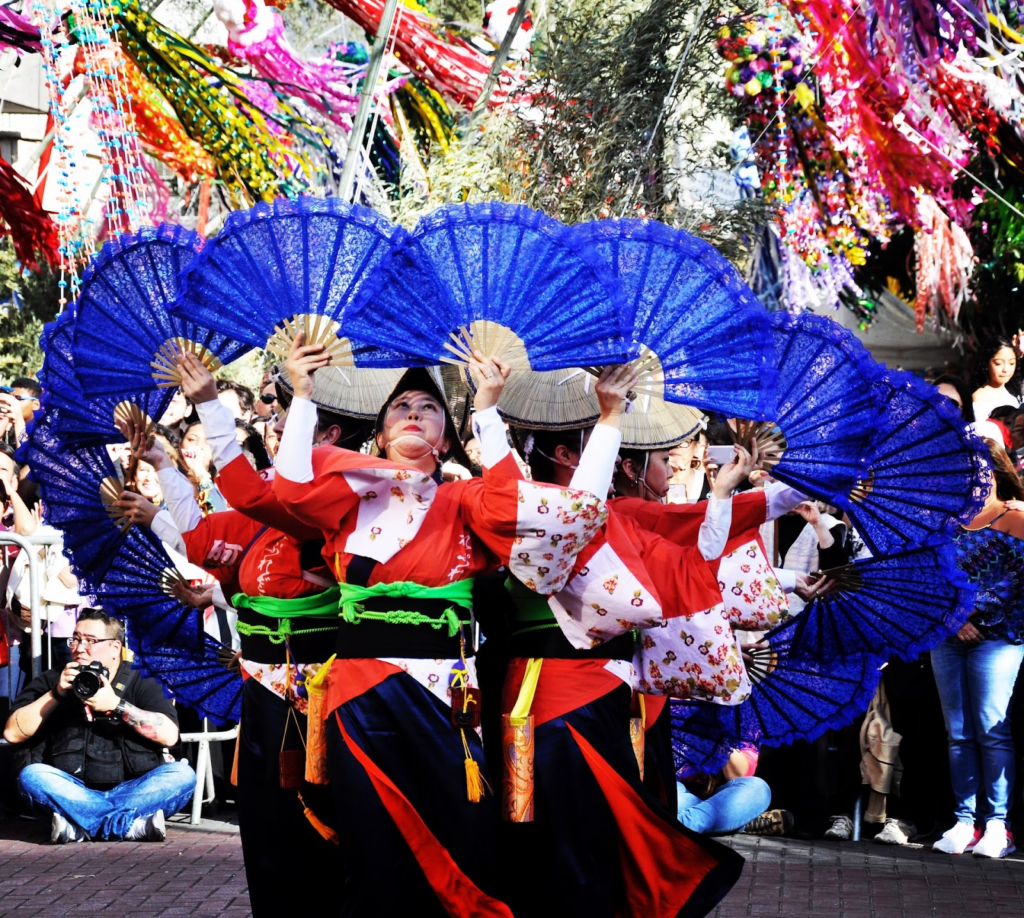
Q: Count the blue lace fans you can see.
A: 13